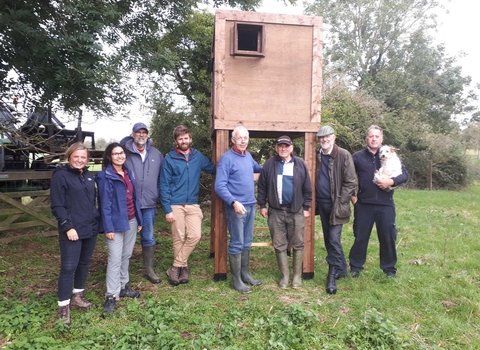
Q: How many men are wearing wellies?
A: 3